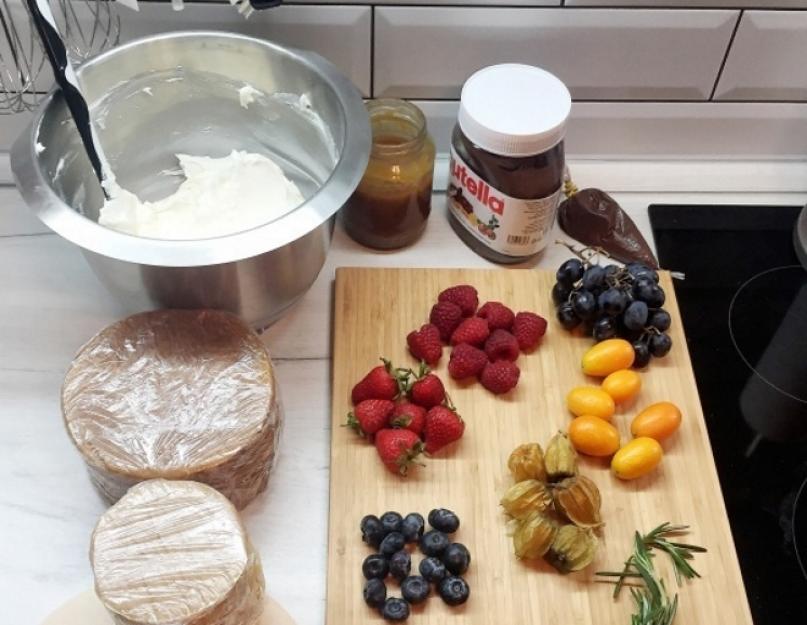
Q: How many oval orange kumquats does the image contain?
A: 6